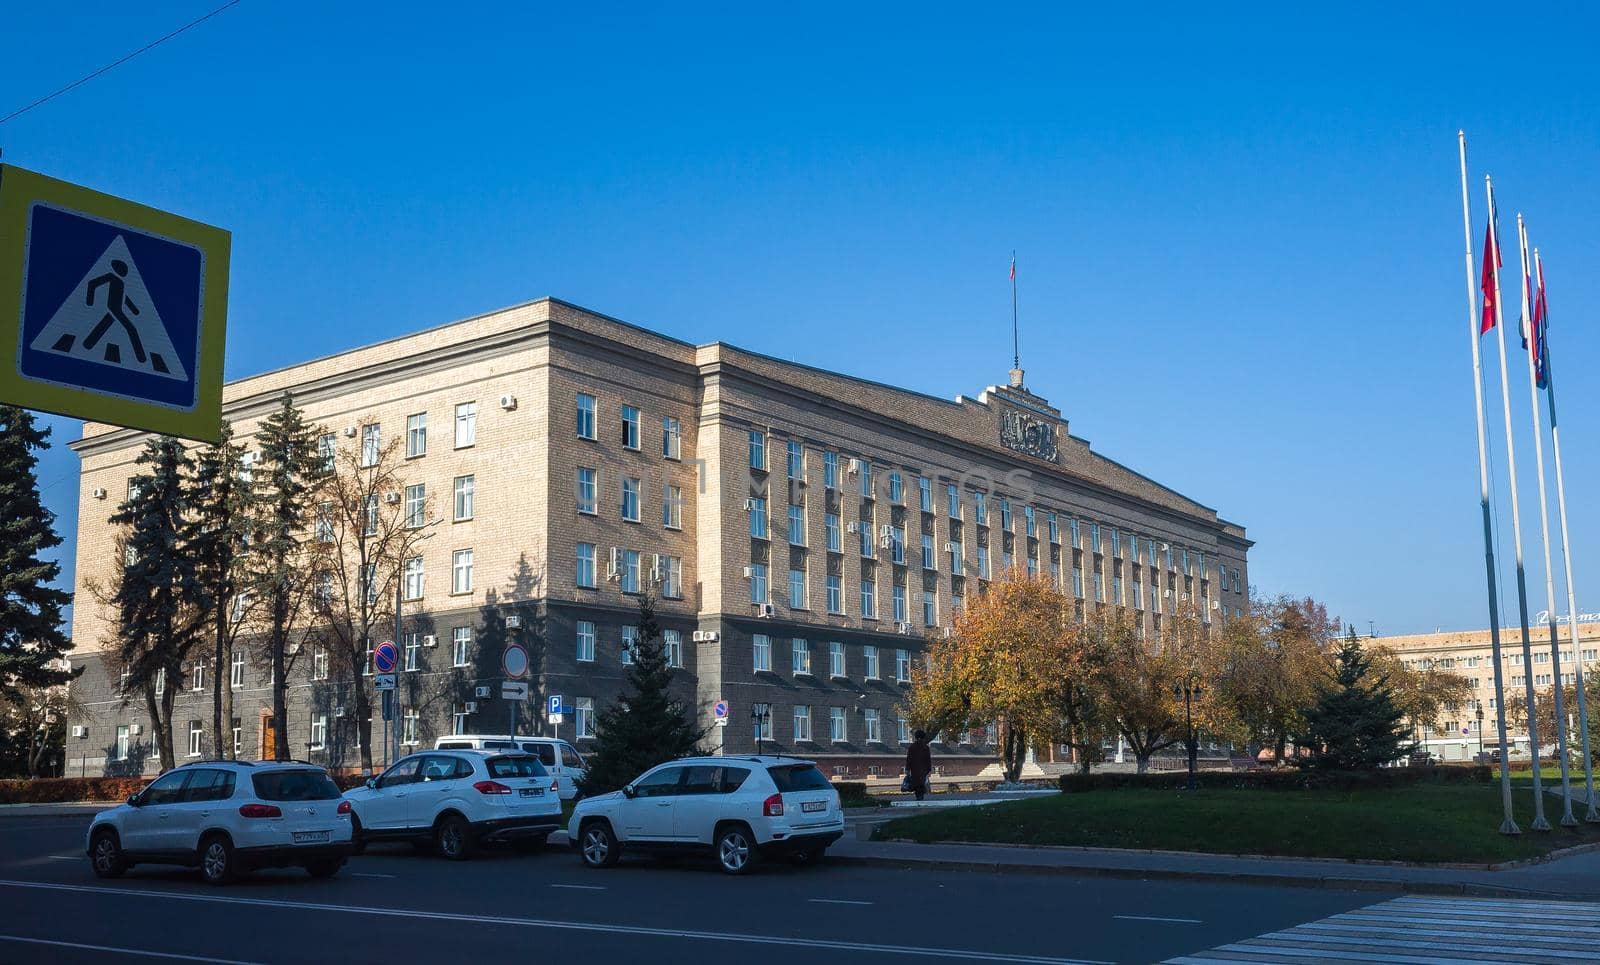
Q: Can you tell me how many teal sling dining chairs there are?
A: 0